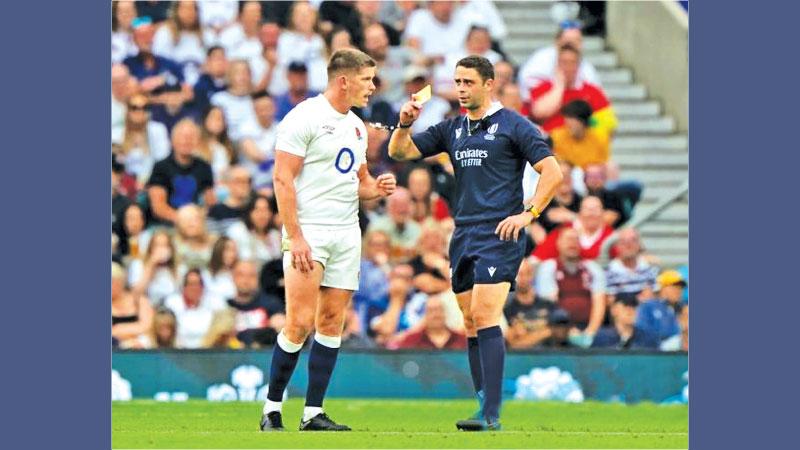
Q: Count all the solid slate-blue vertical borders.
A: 2